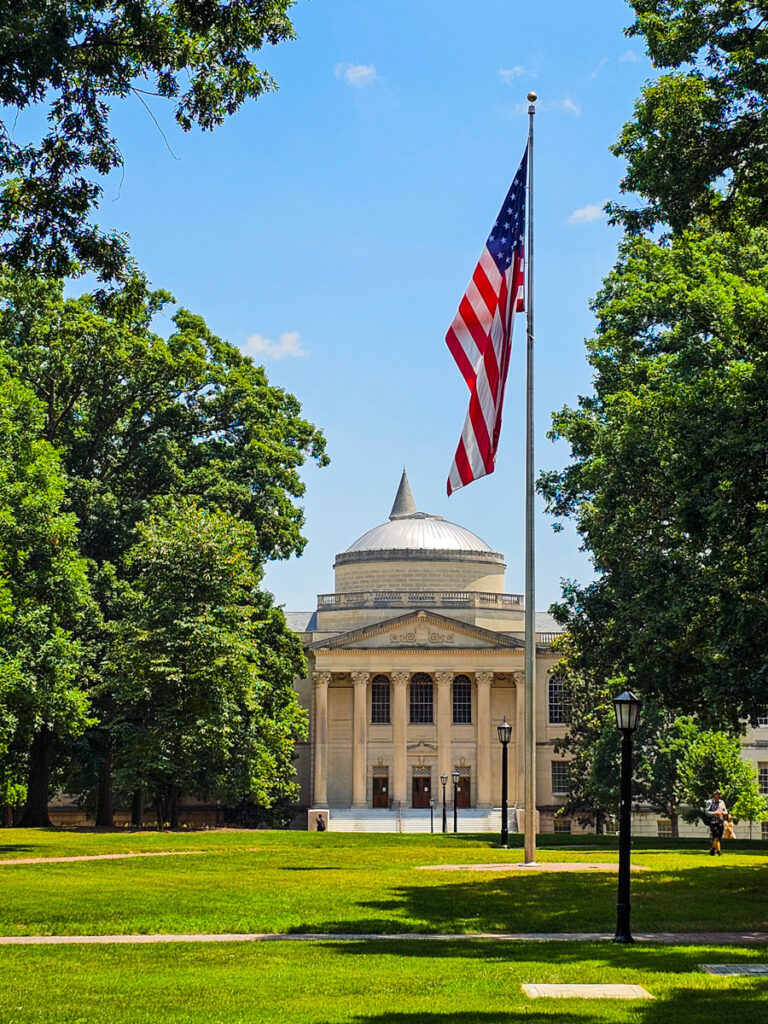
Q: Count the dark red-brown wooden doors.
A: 3